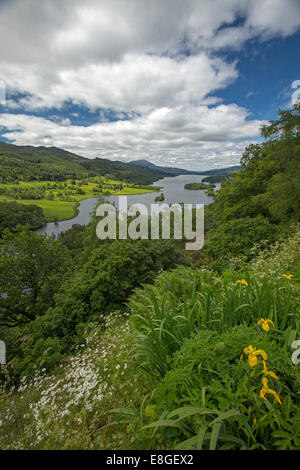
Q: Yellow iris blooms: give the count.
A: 6